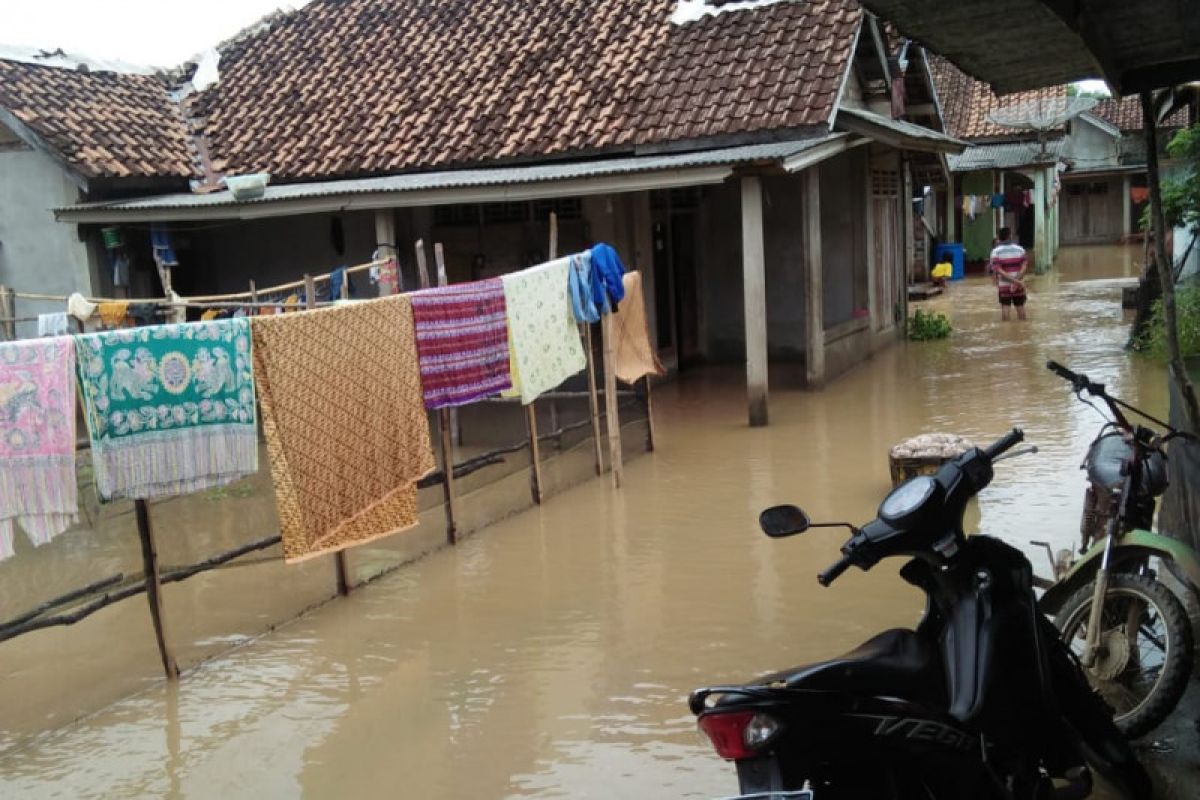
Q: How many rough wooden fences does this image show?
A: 1